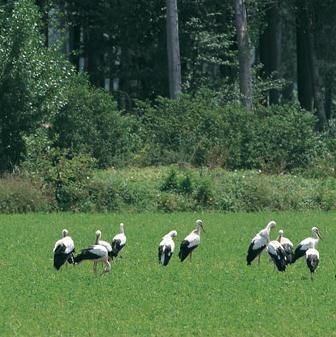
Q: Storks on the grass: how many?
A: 11